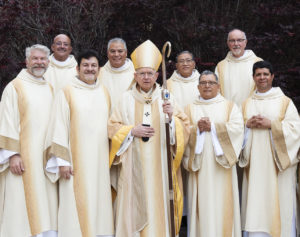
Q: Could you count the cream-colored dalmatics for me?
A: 8